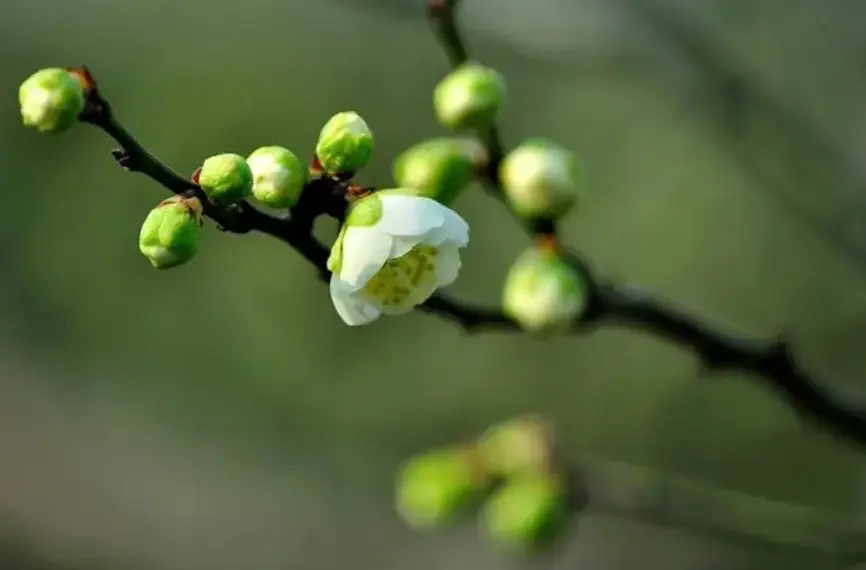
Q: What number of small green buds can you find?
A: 12